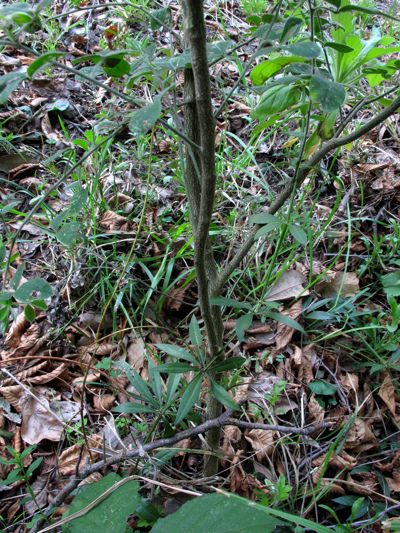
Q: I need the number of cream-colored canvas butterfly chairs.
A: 0